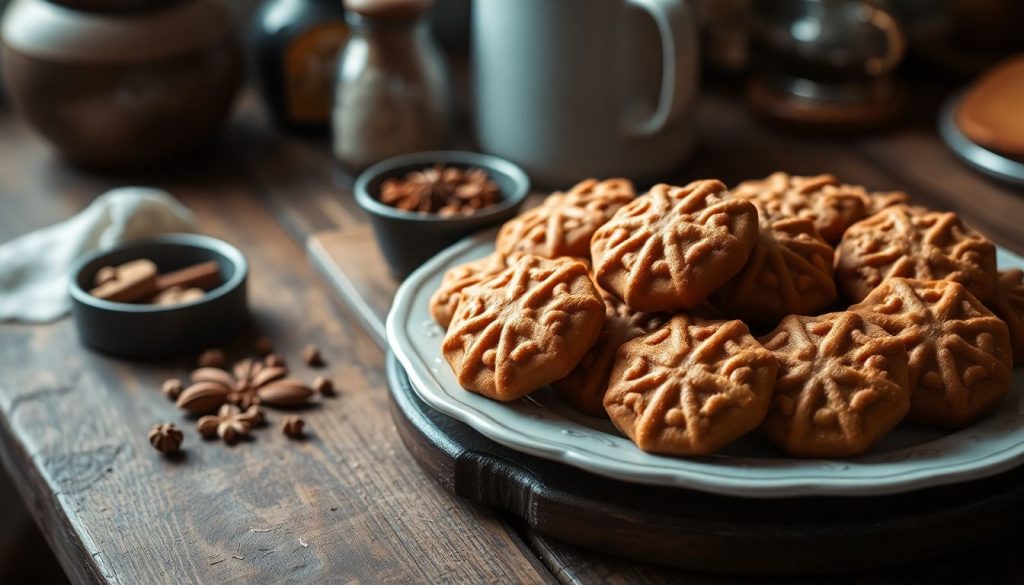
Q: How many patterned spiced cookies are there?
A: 13